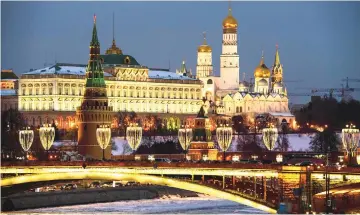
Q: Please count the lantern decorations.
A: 8